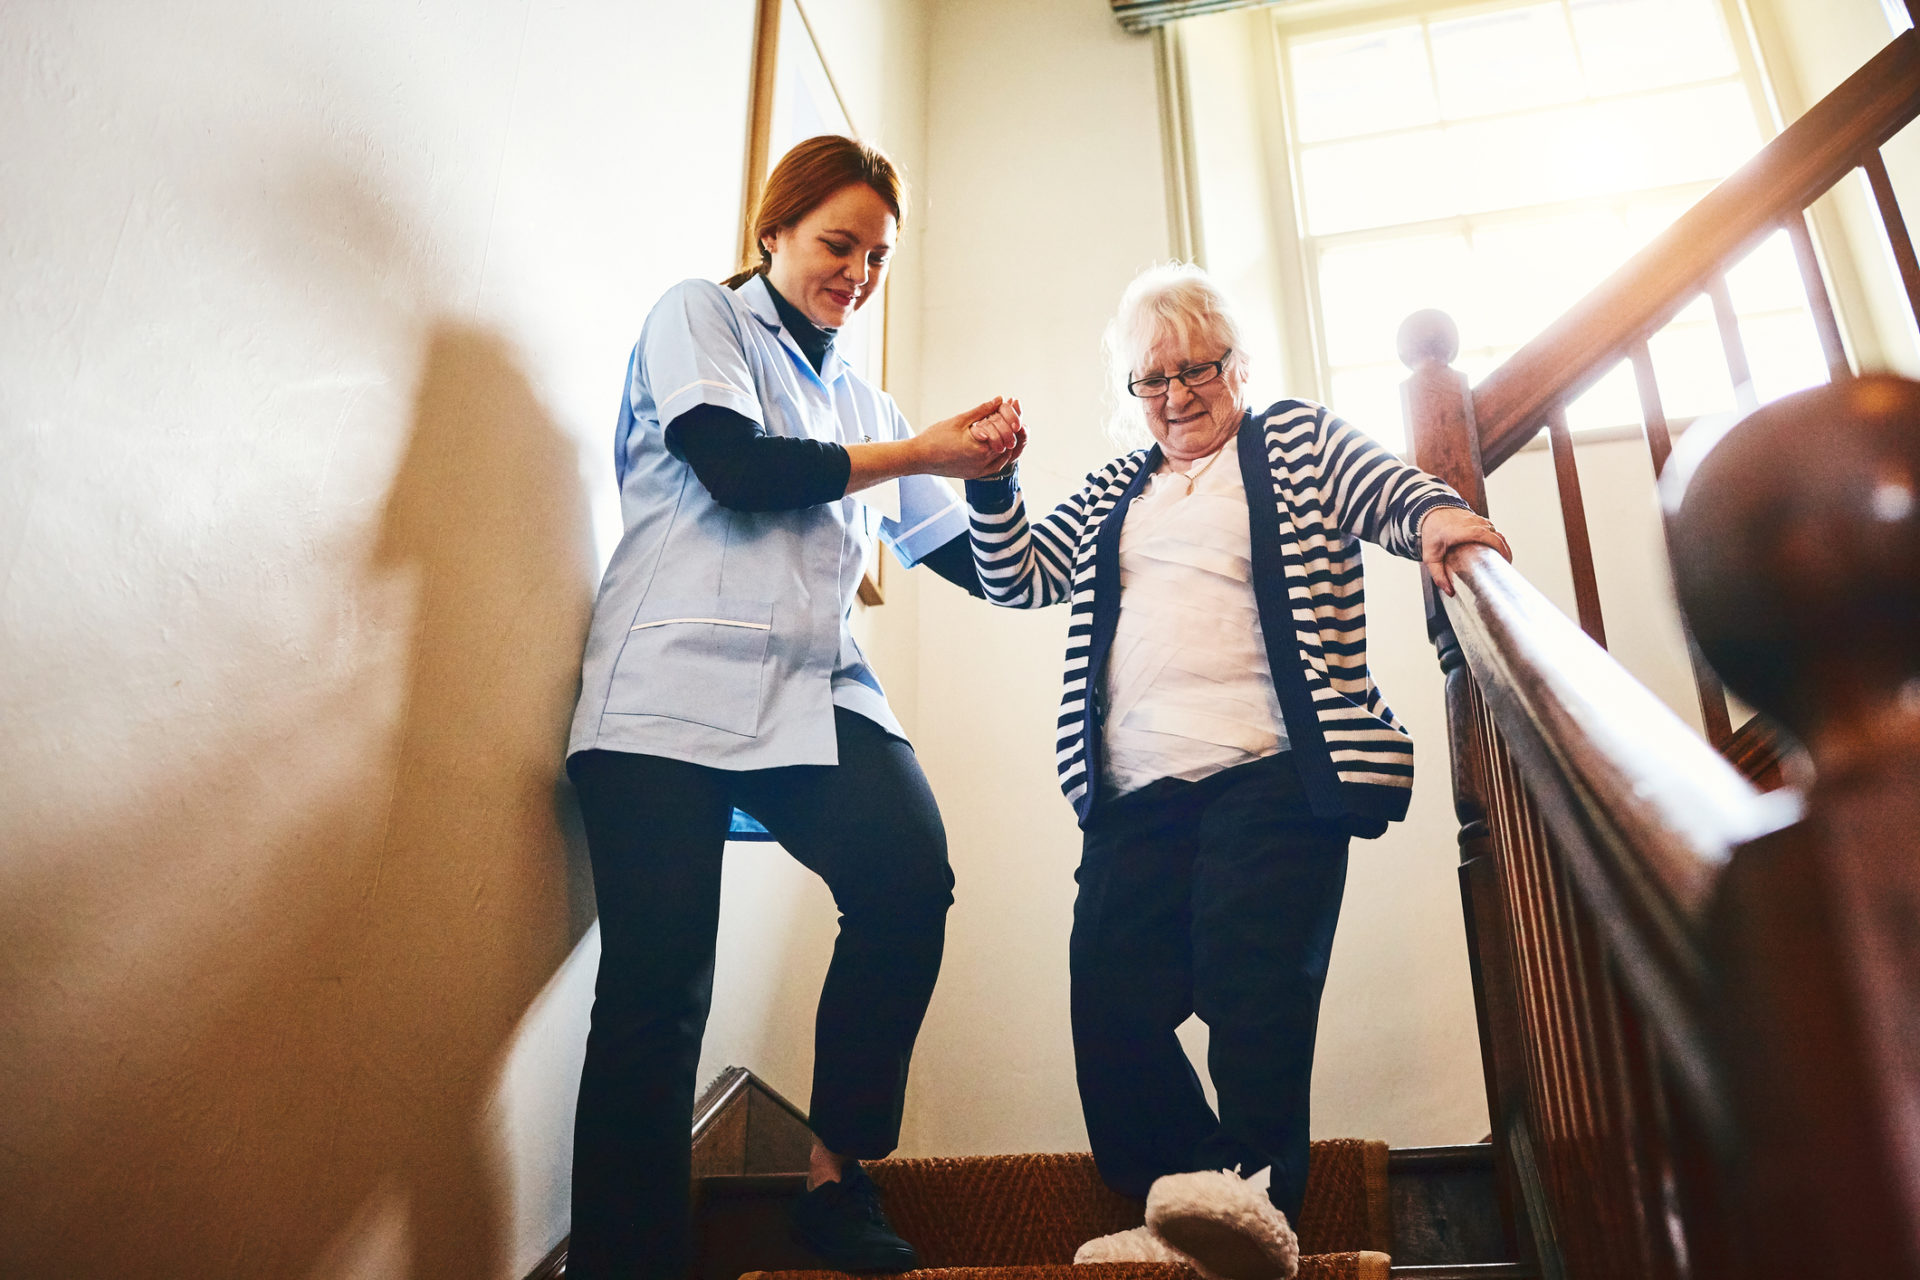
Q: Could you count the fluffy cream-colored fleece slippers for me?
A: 2